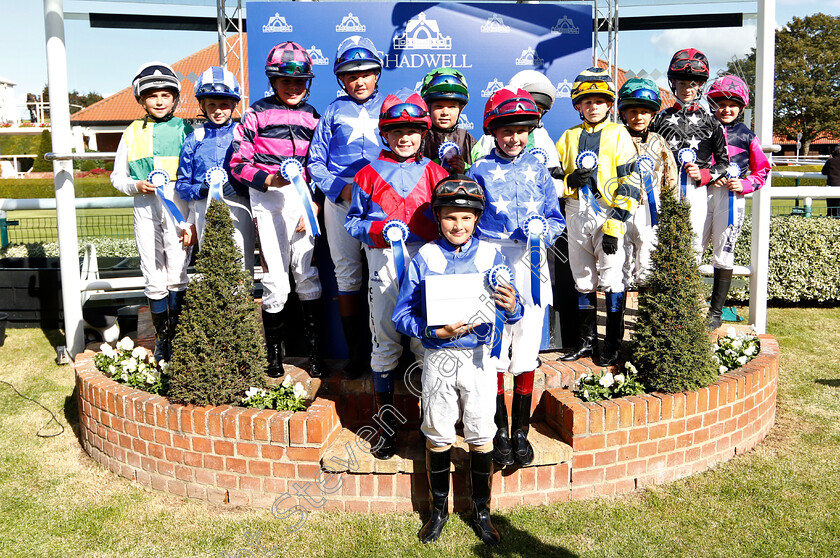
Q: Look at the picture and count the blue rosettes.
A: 12